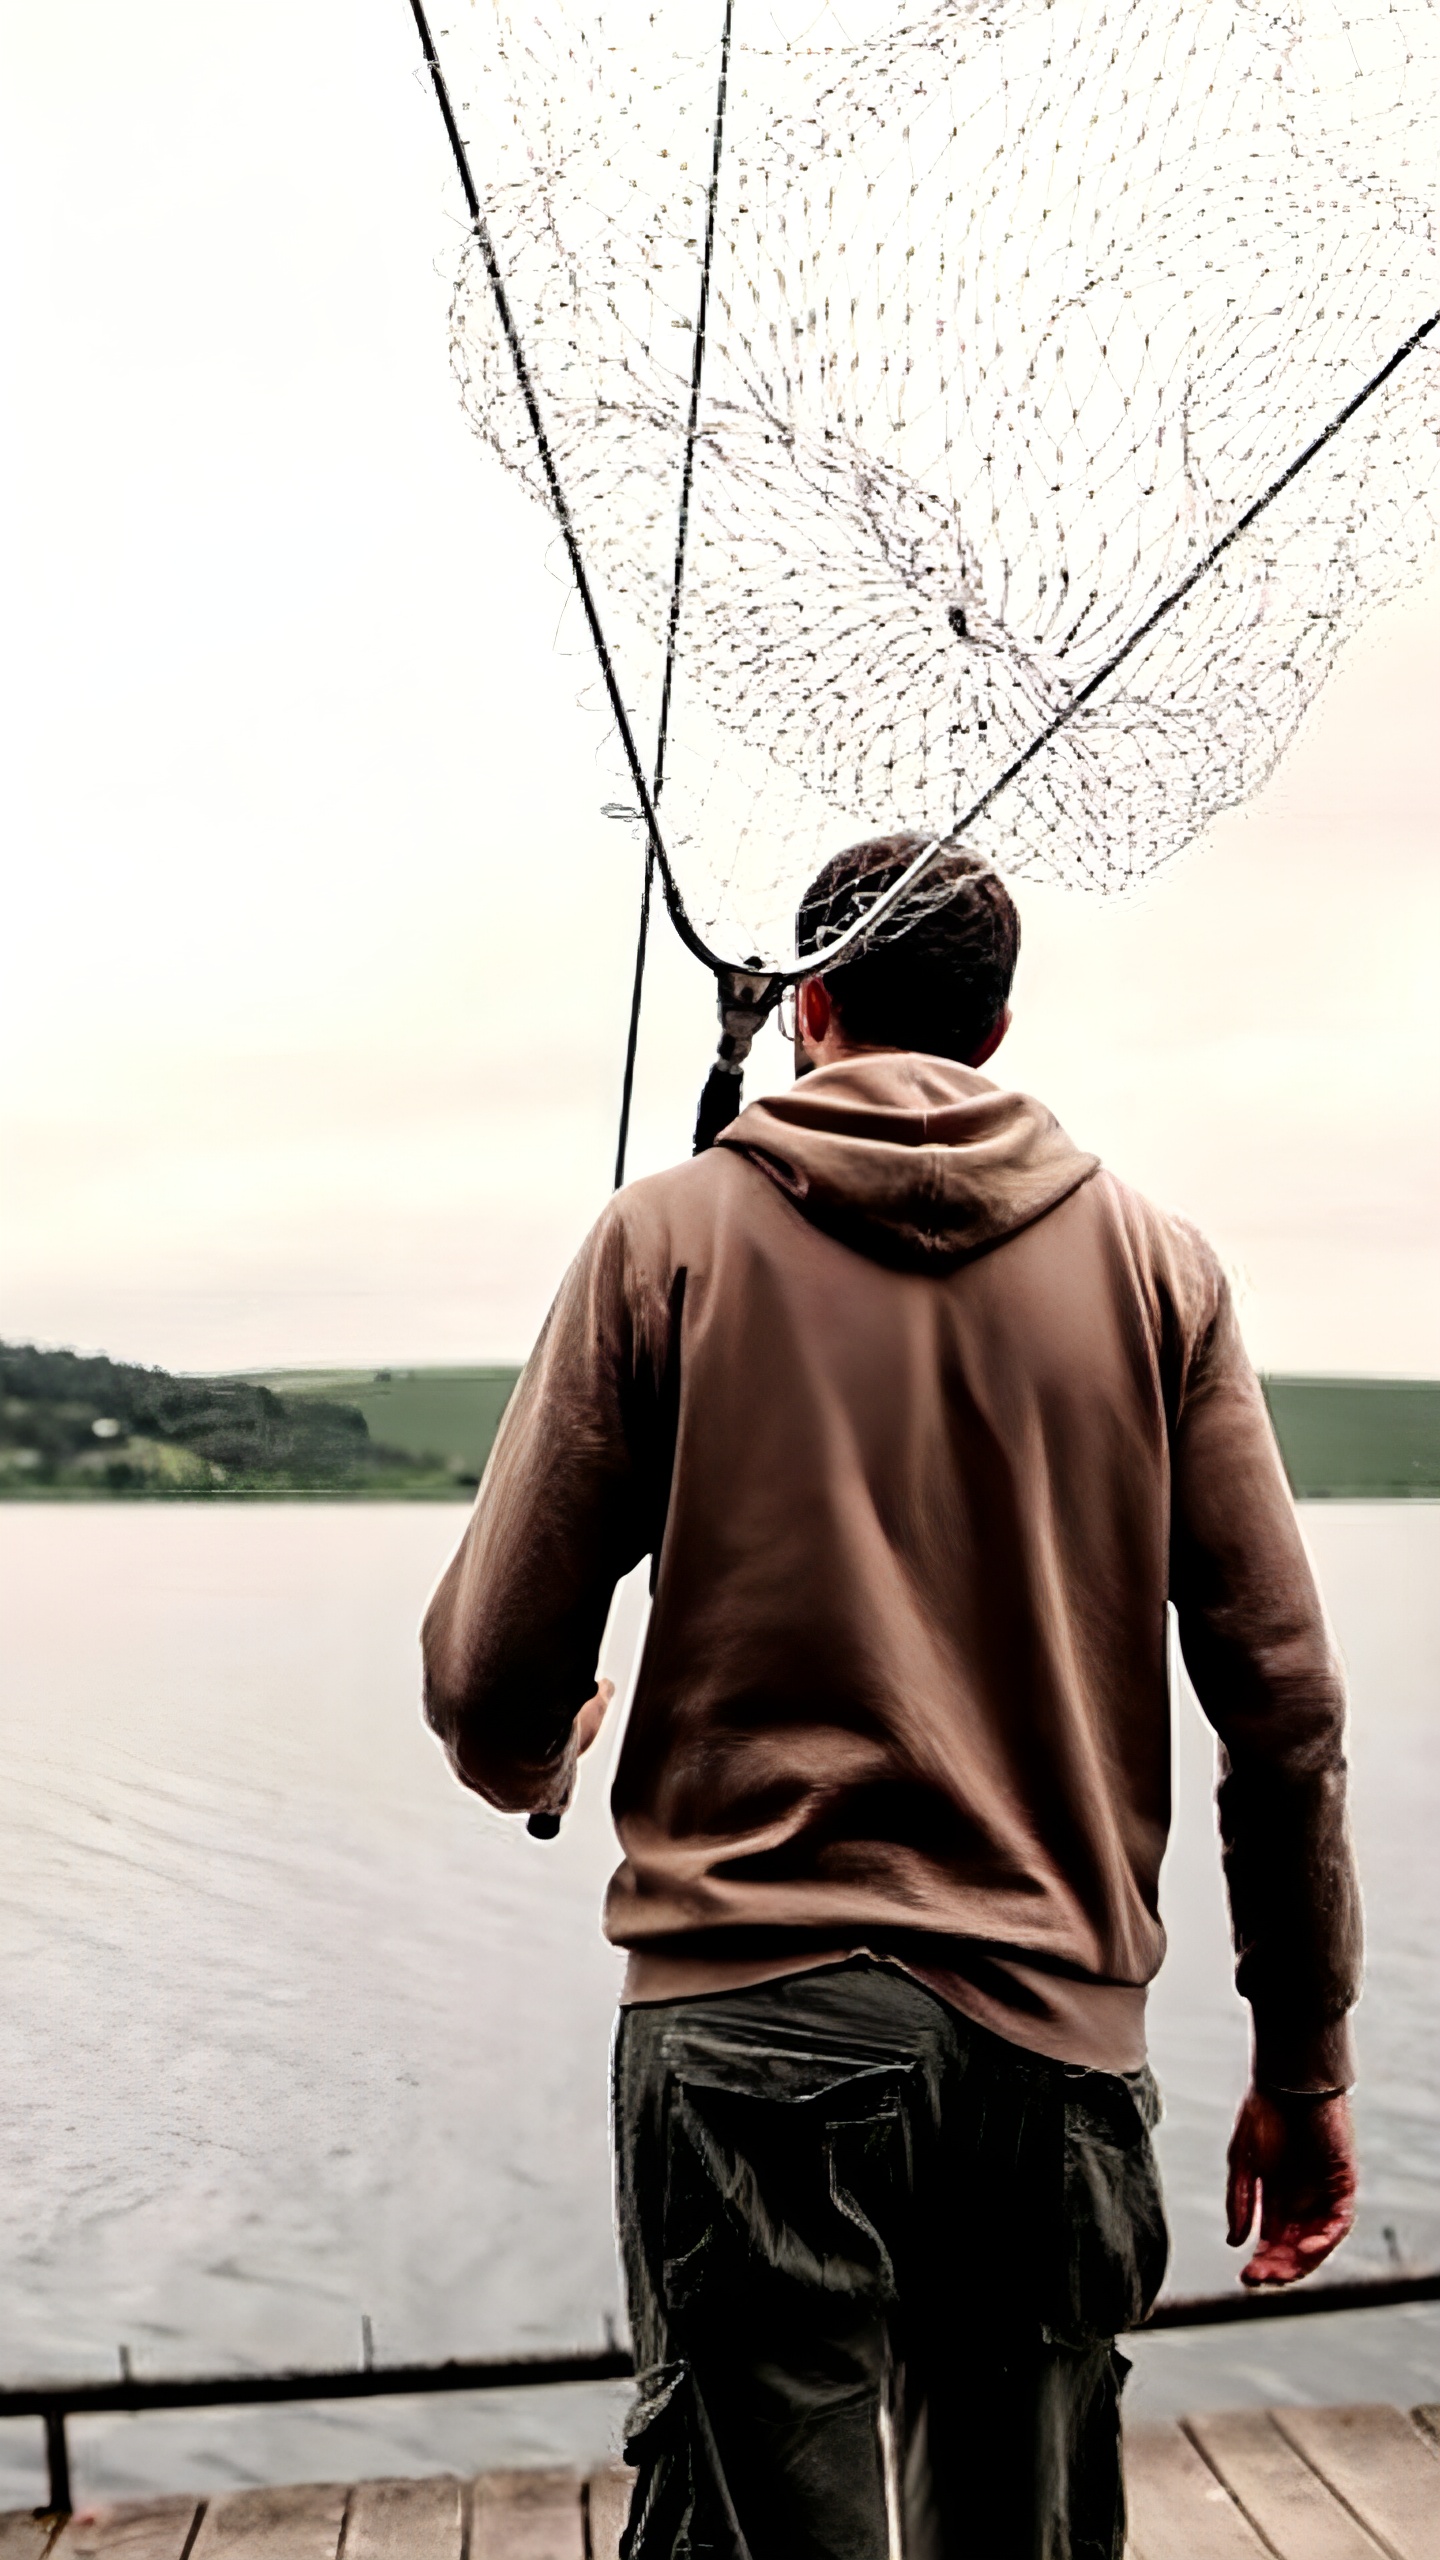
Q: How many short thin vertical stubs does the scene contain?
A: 4